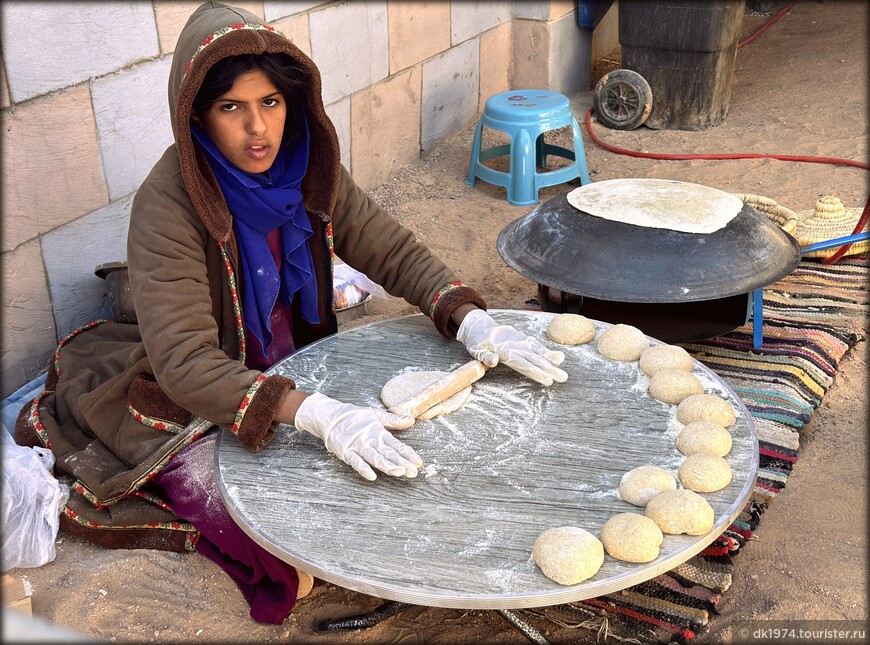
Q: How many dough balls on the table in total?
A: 11